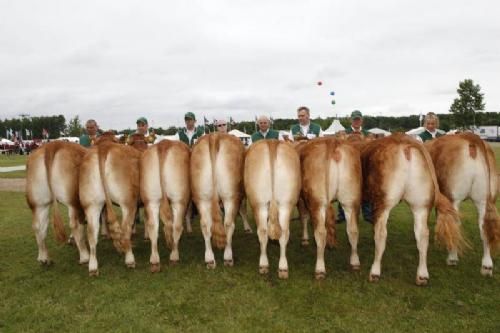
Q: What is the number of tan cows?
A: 8